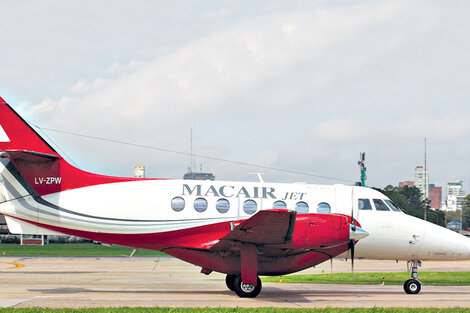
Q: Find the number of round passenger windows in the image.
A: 7